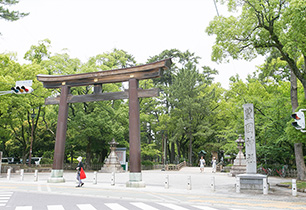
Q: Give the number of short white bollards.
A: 11